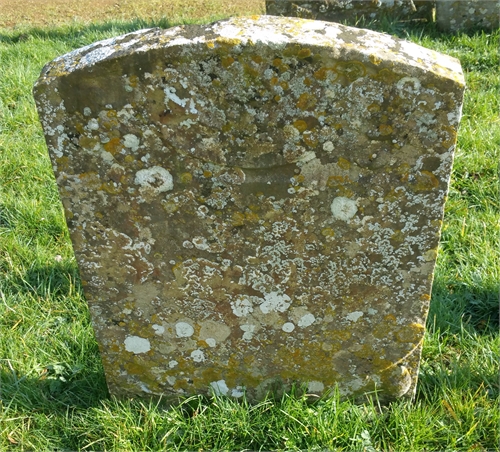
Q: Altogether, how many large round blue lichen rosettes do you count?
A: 0